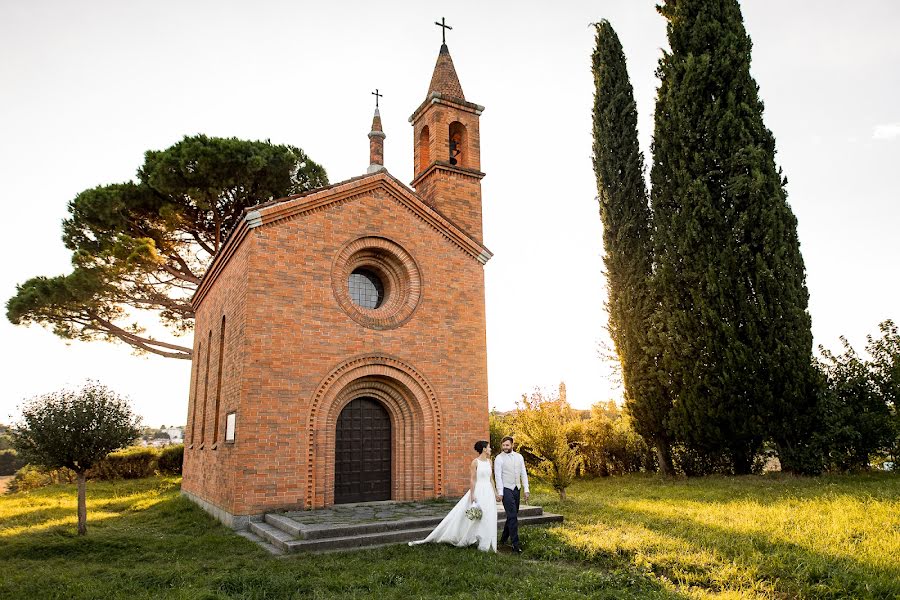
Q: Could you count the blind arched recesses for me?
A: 3